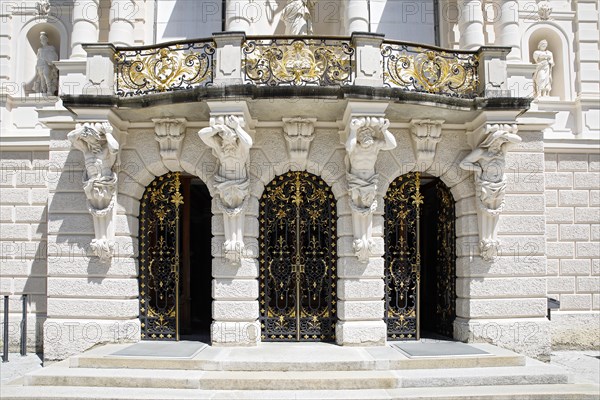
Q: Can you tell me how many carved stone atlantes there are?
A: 4